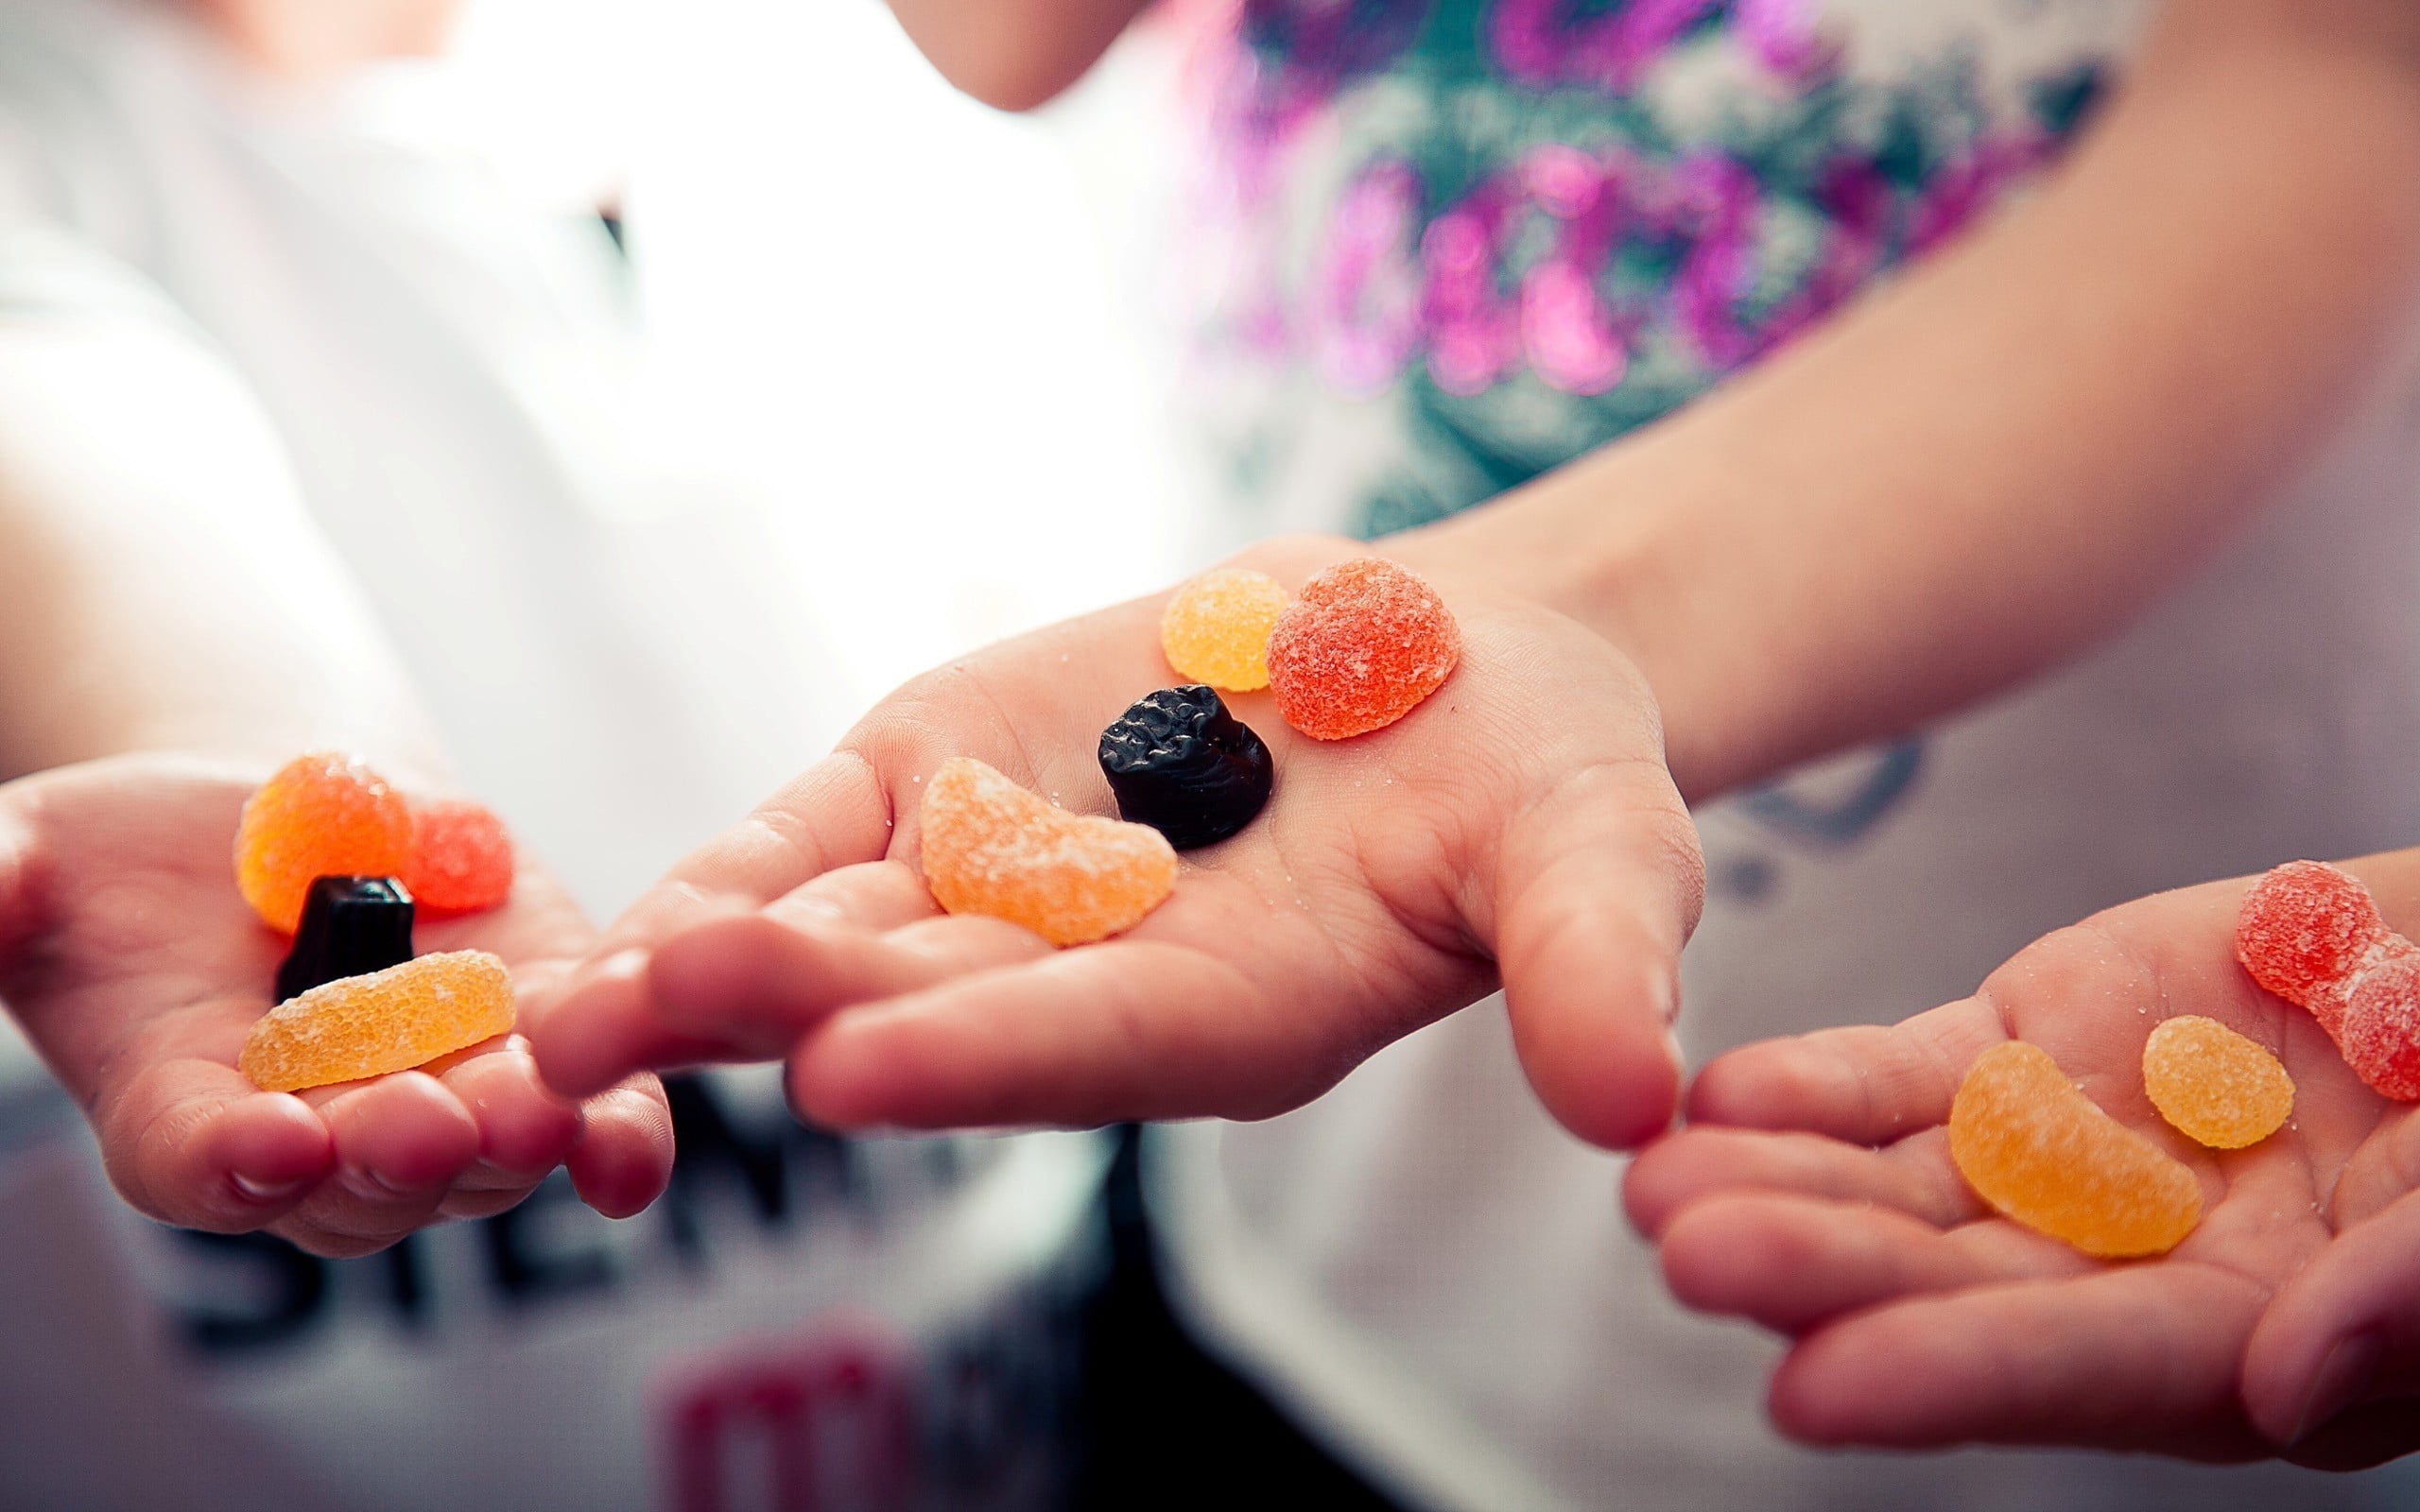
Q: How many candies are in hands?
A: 11